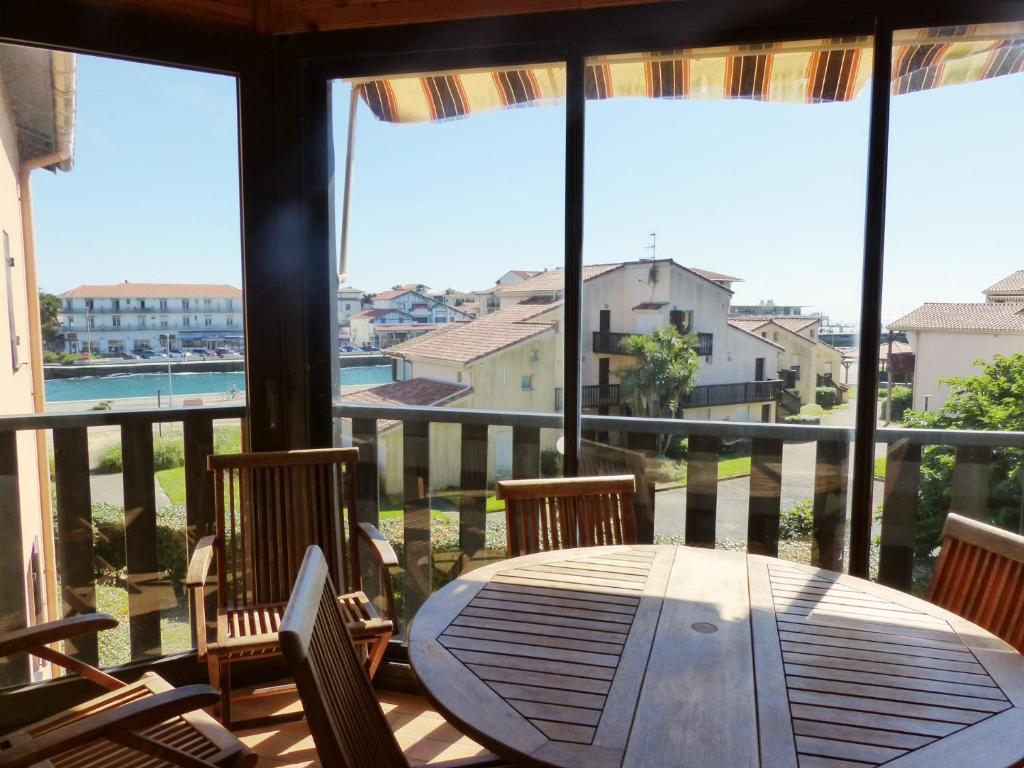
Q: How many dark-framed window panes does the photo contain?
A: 4